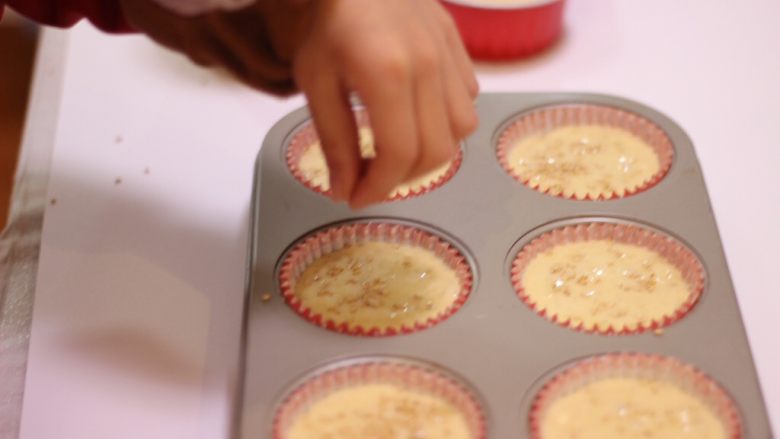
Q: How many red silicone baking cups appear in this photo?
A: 6